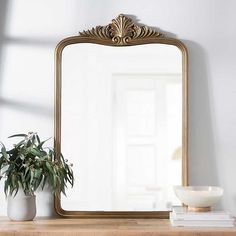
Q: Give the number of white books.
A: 2